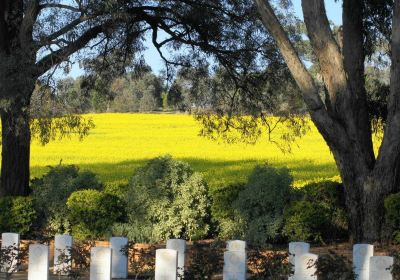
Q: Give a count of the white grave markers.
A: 13